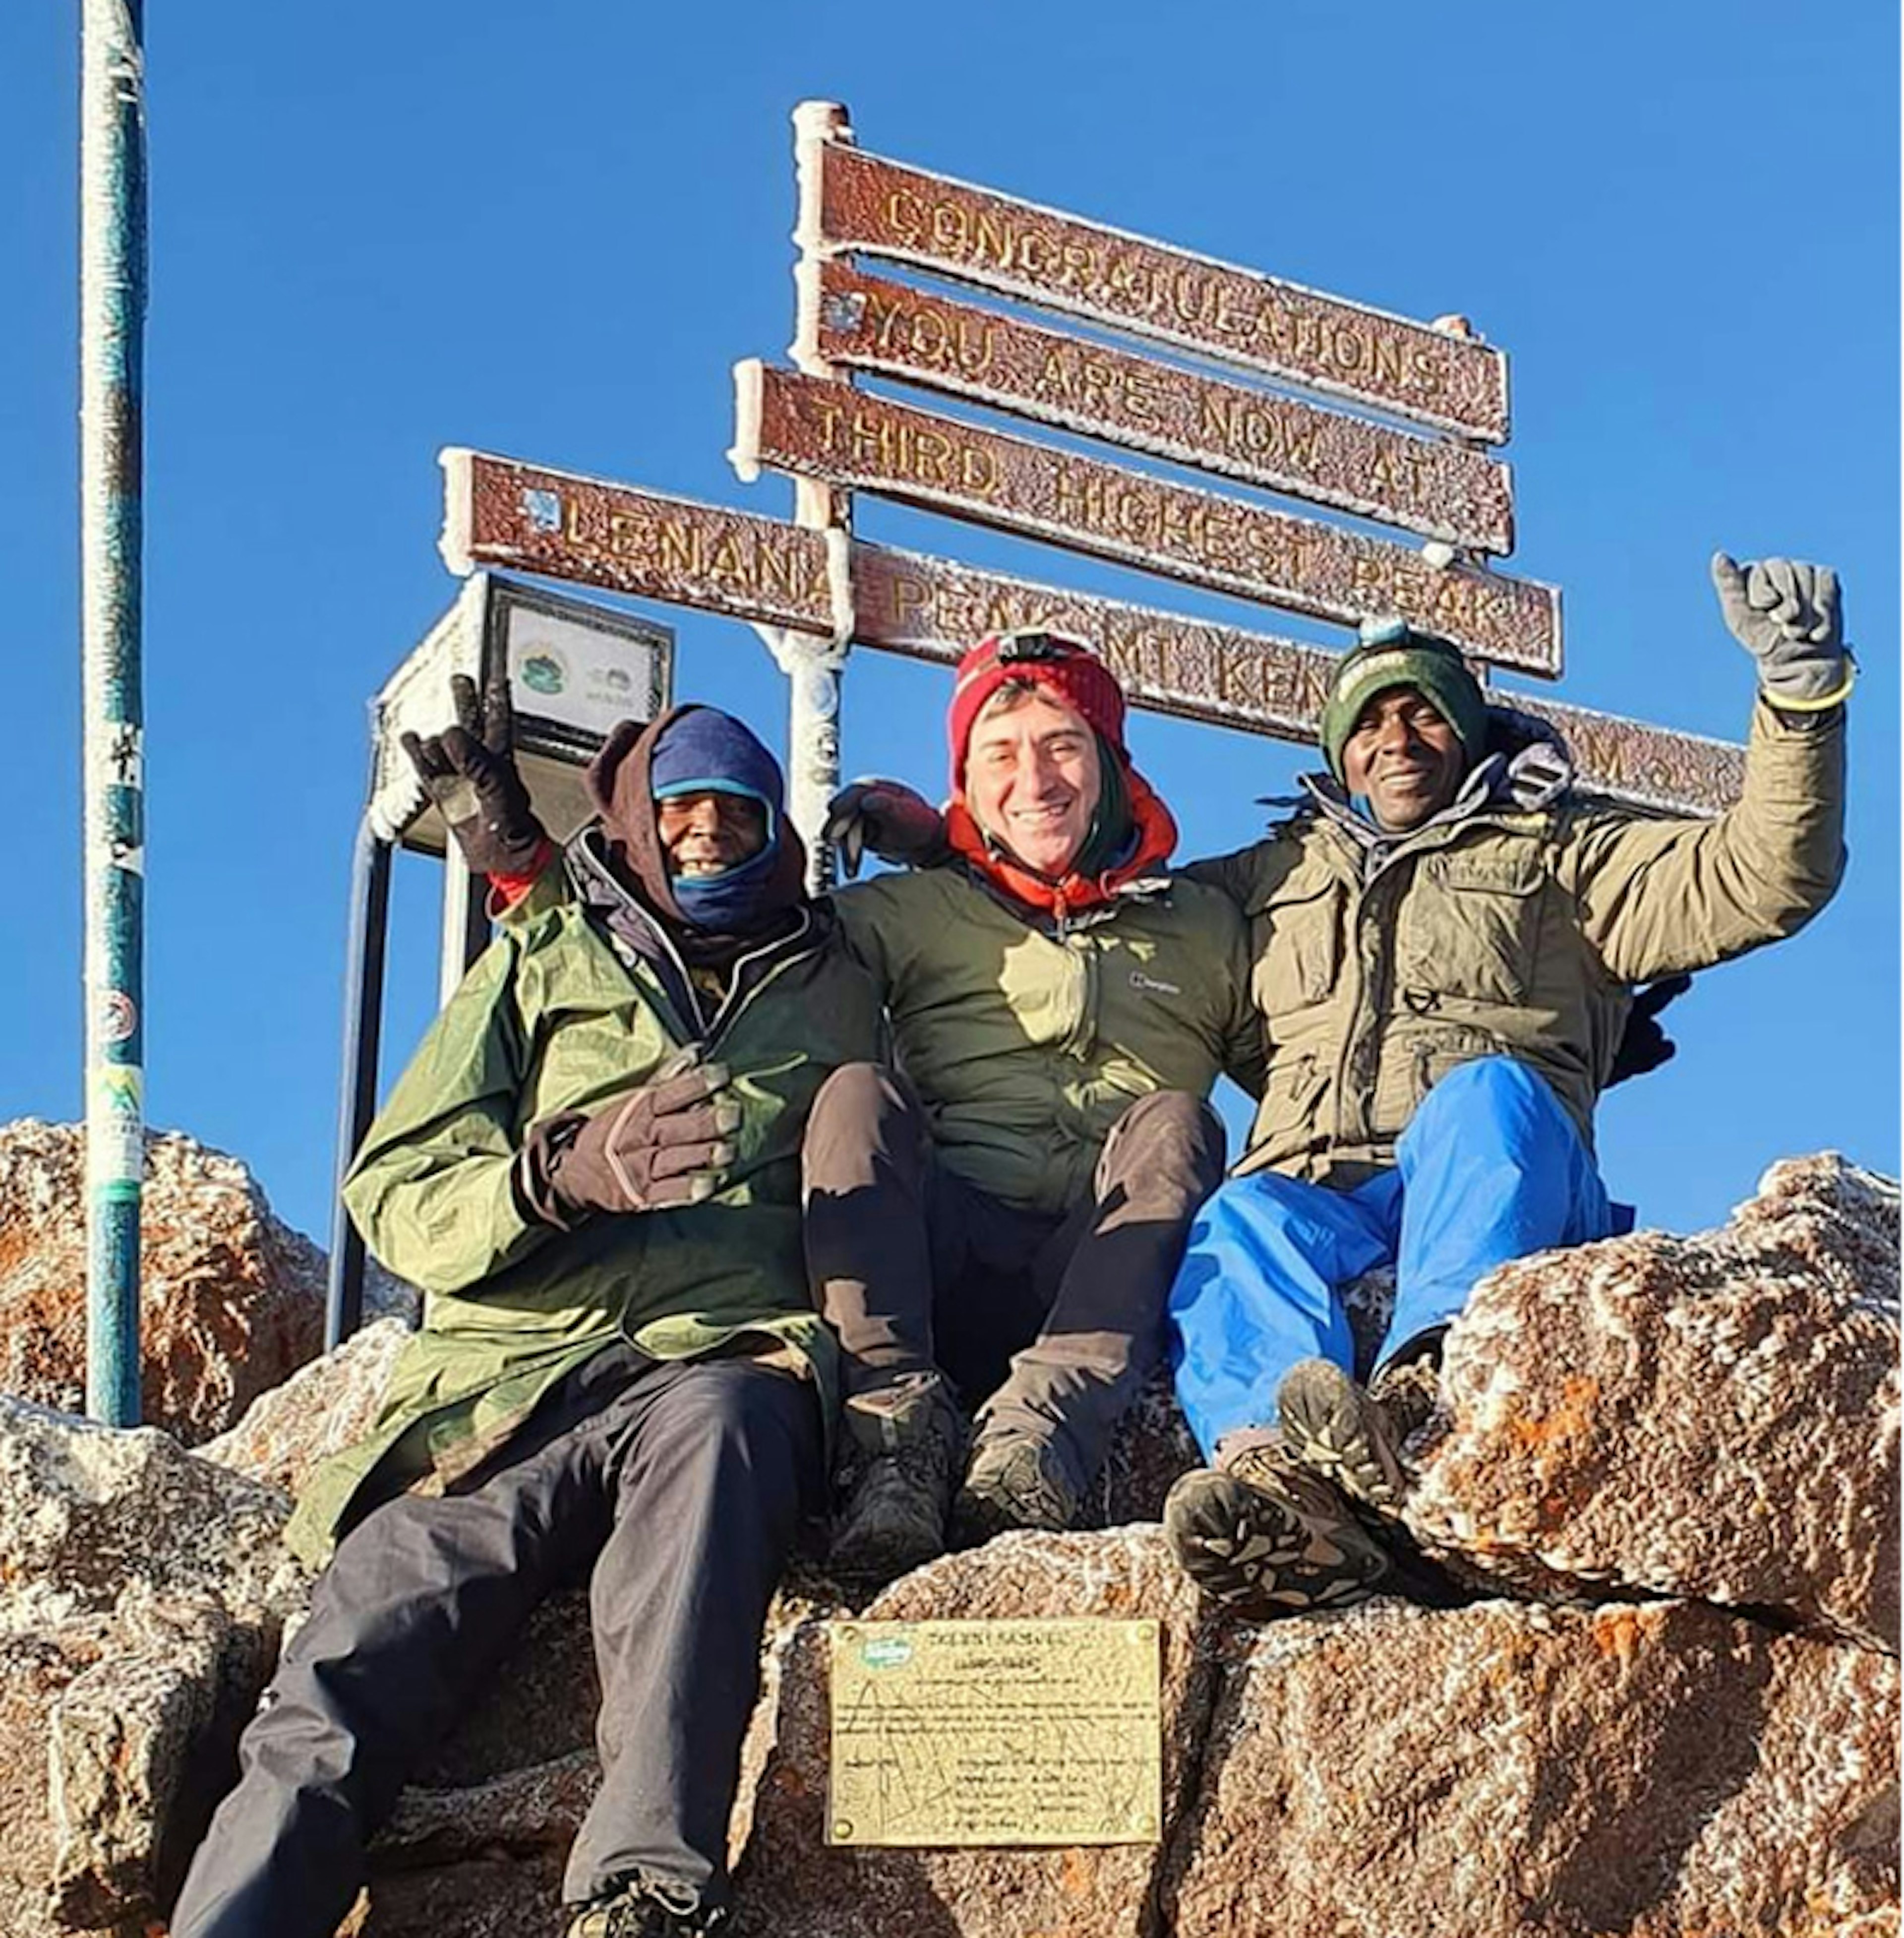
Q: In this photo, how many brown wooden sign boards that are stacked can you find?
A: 4